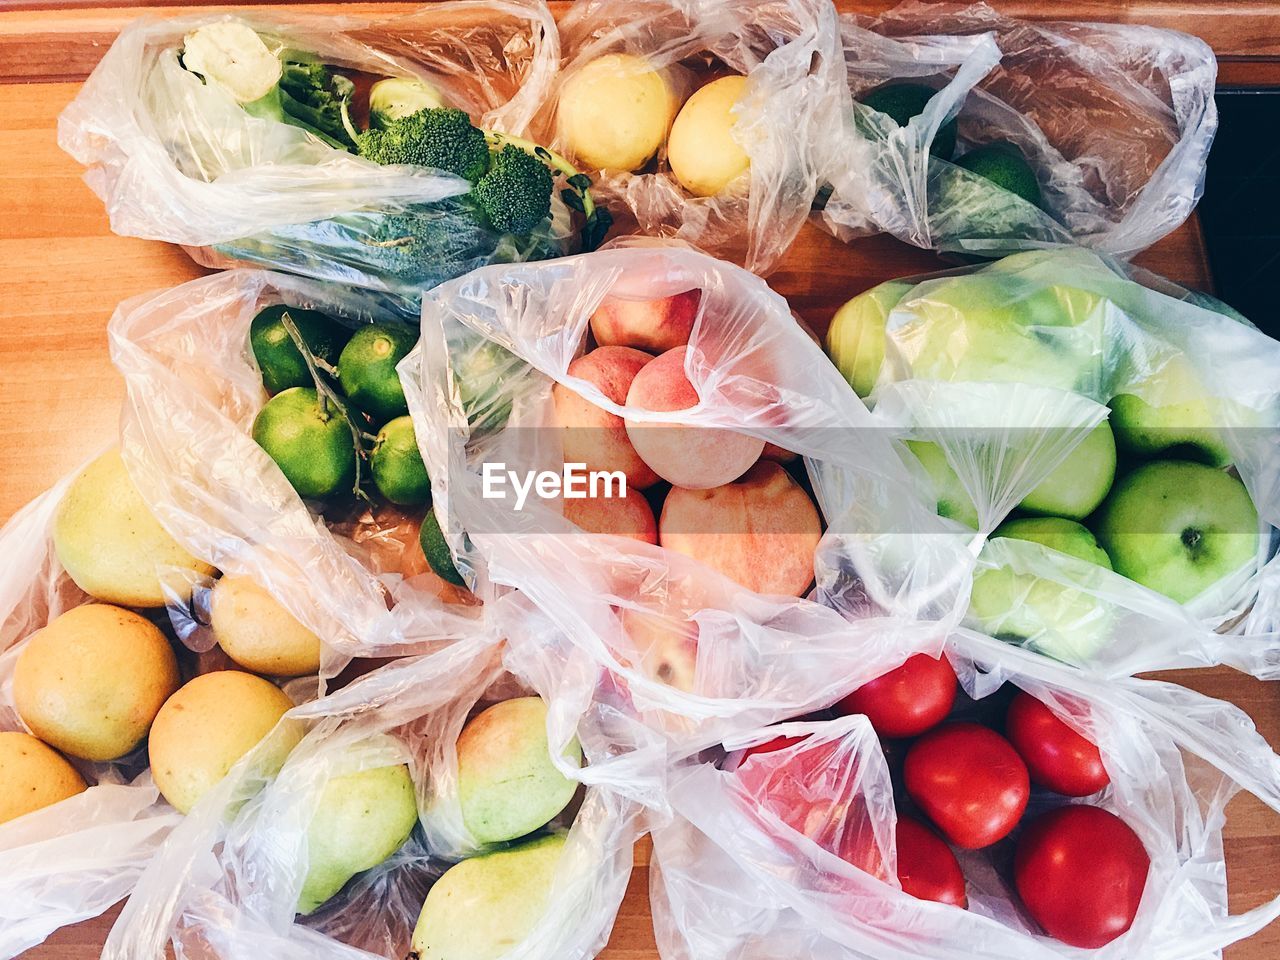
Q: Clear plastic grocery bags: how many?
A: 9